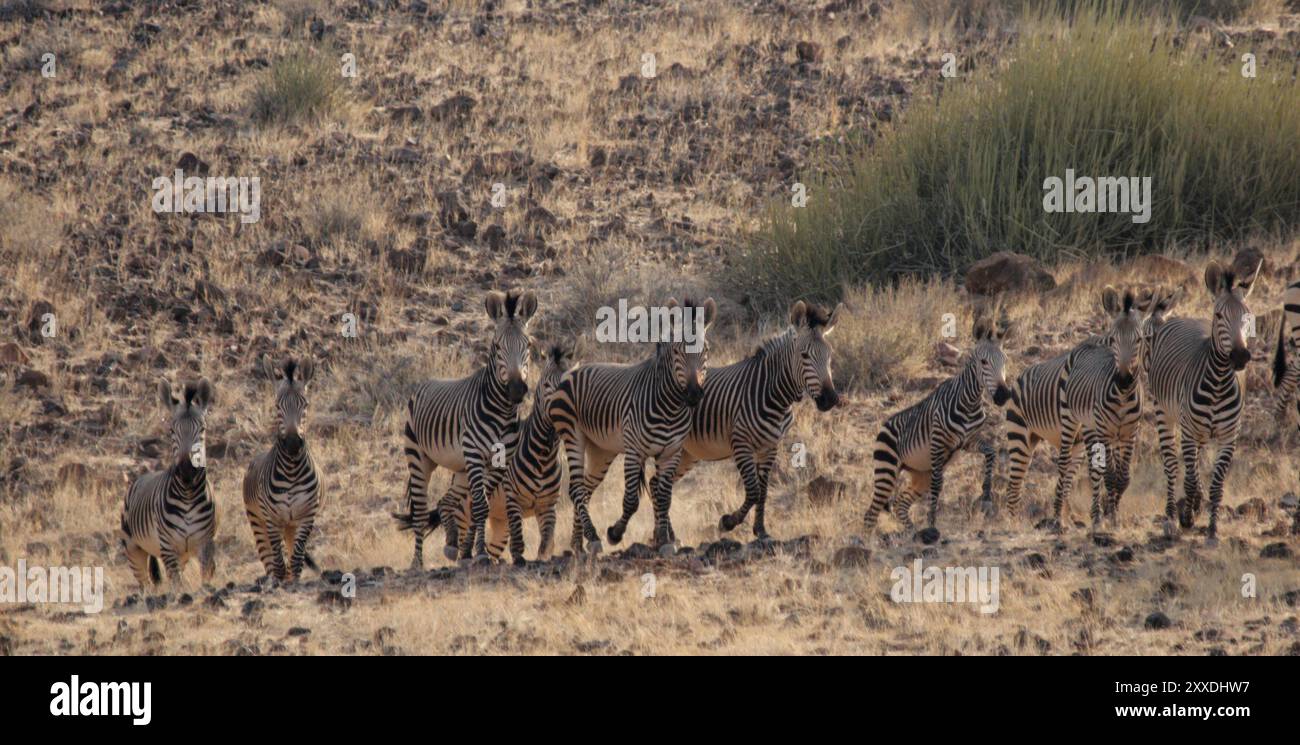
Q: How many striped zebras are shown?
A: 11